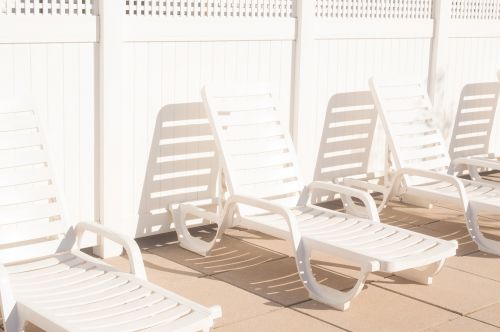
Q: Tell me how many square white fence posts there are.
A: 3